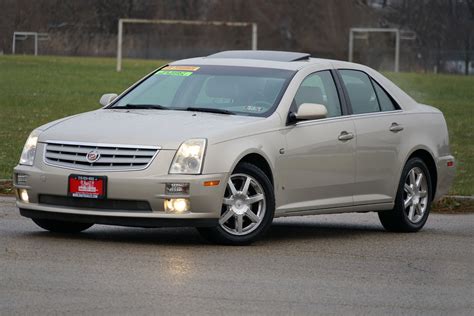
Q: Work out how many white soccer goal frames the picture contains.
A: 3